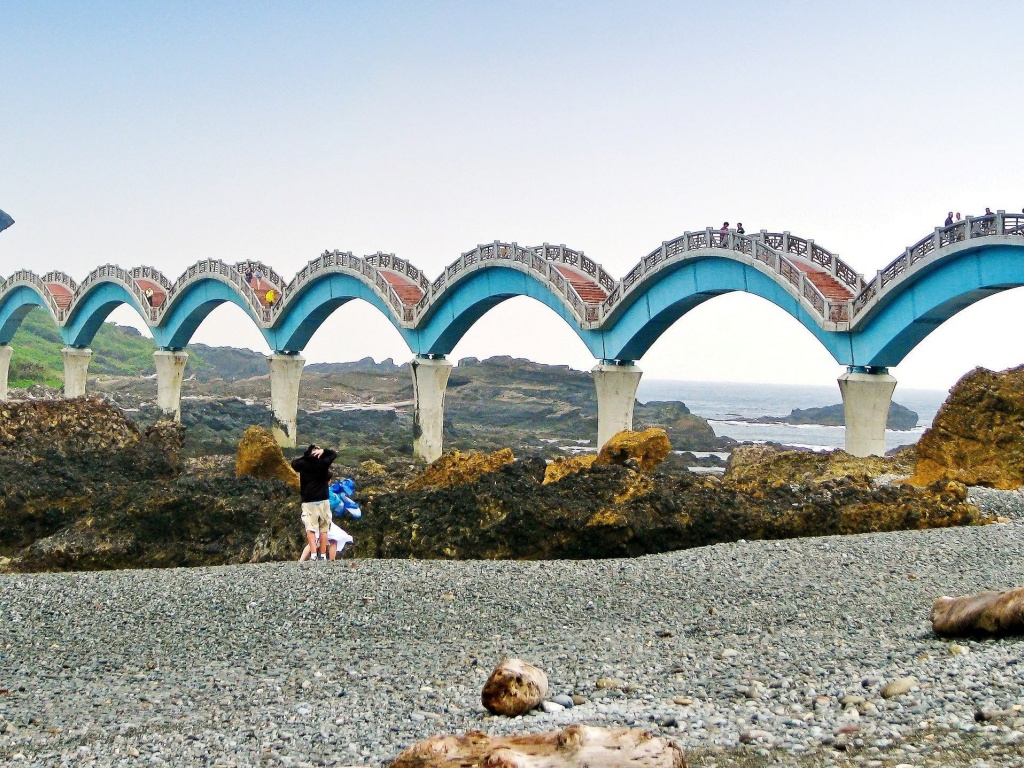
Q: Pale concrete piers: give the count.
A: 7